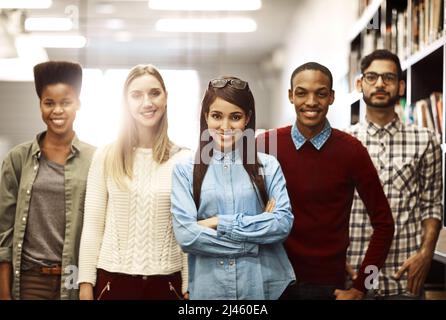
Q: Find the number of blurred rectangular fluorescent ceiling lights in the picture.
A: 5